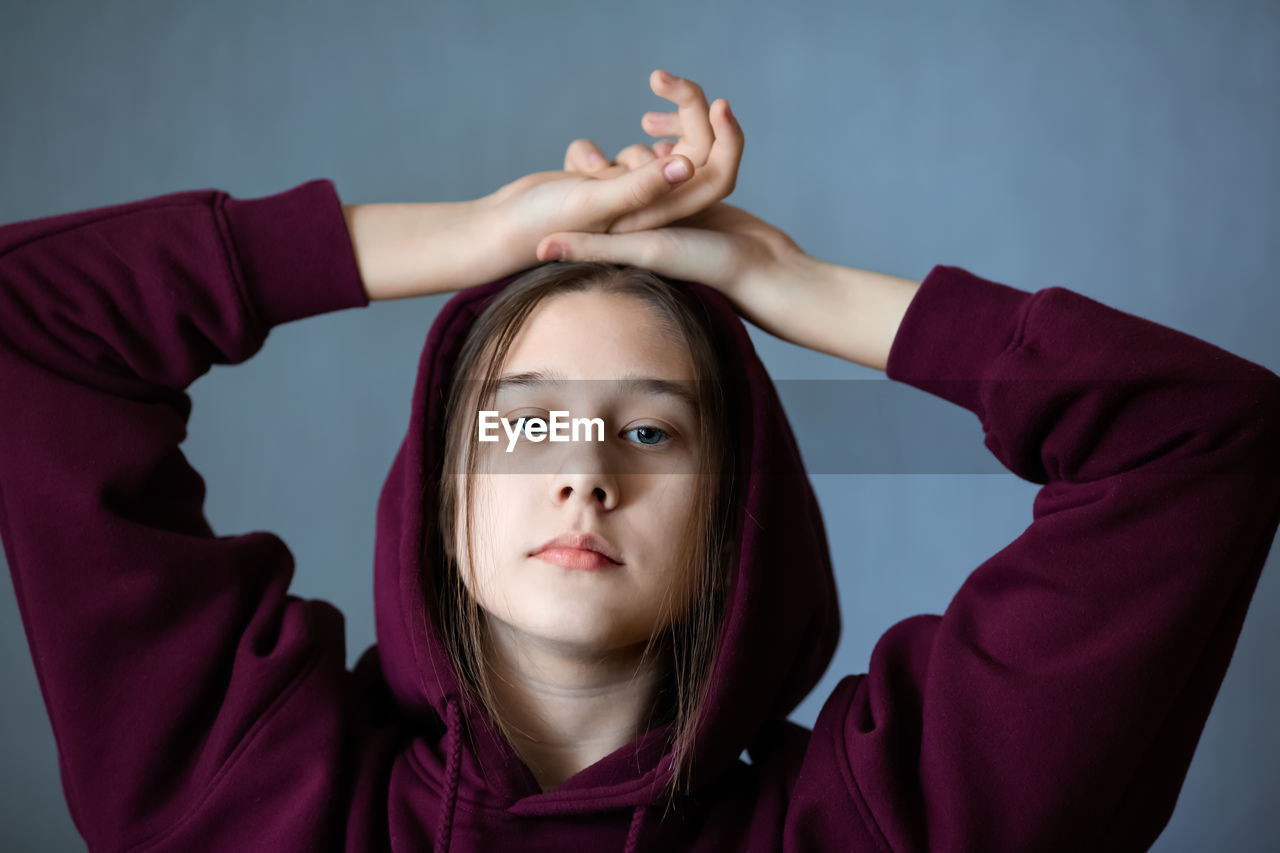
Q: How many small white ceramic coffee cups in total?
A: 0